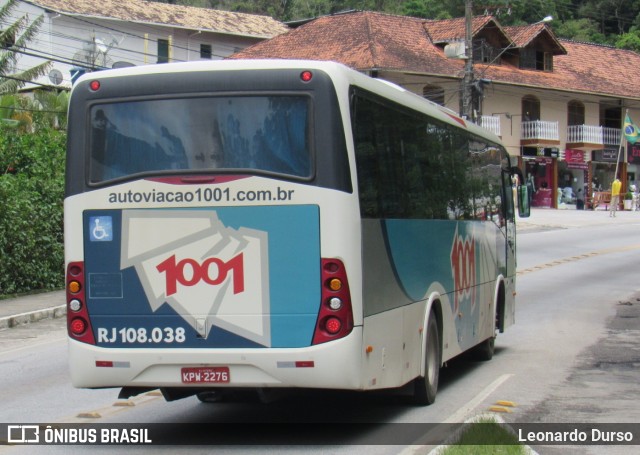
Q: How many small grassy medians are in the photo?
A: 1